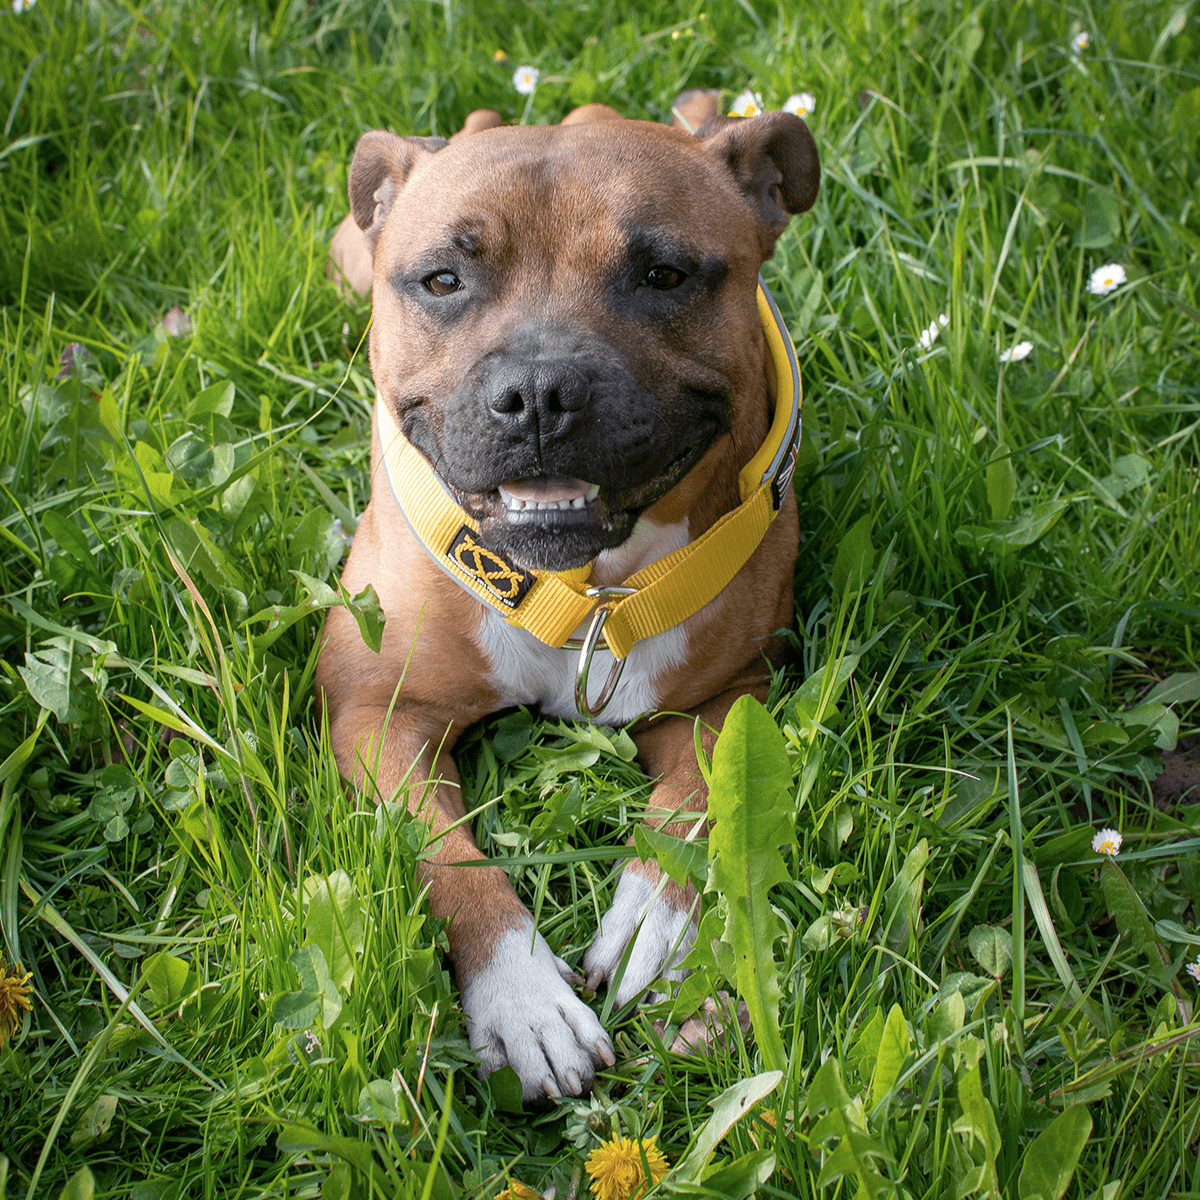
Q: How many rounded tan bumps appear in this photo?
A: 3